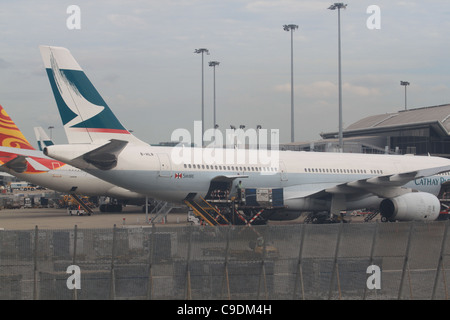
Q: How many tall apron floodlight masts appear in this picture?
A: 5